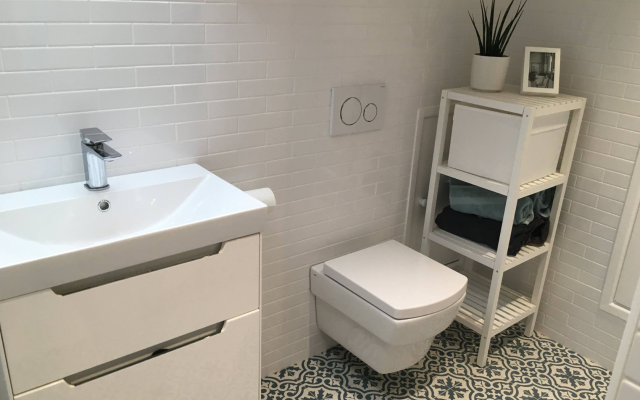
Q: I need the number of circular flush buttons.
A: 2